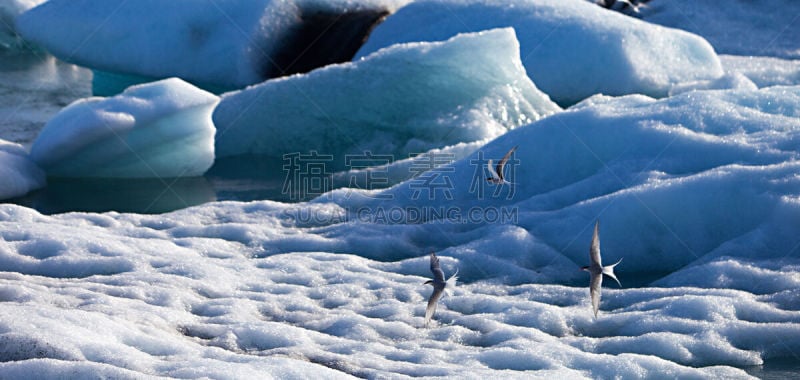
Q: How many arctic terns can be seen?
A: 3